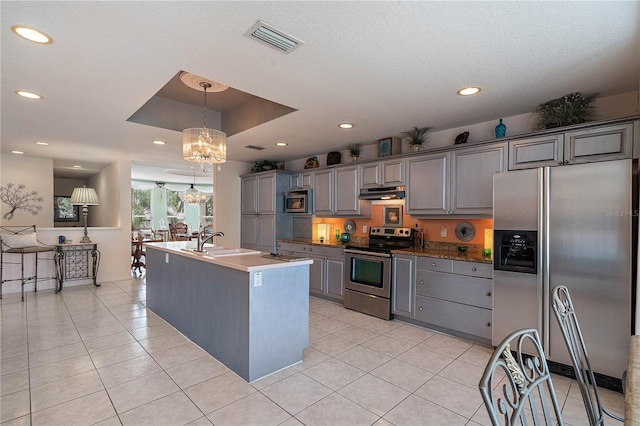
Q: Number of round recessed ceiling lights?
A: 9